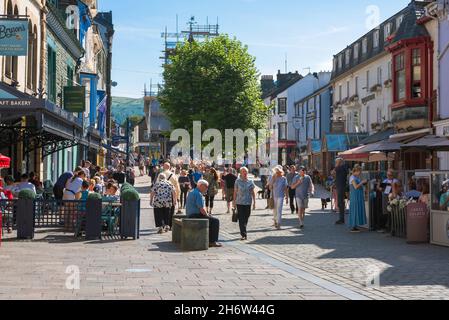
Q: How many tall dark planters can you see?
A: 3